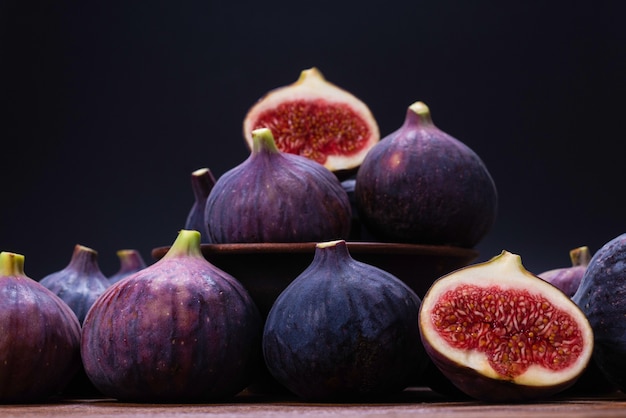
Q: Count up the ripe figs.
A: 12